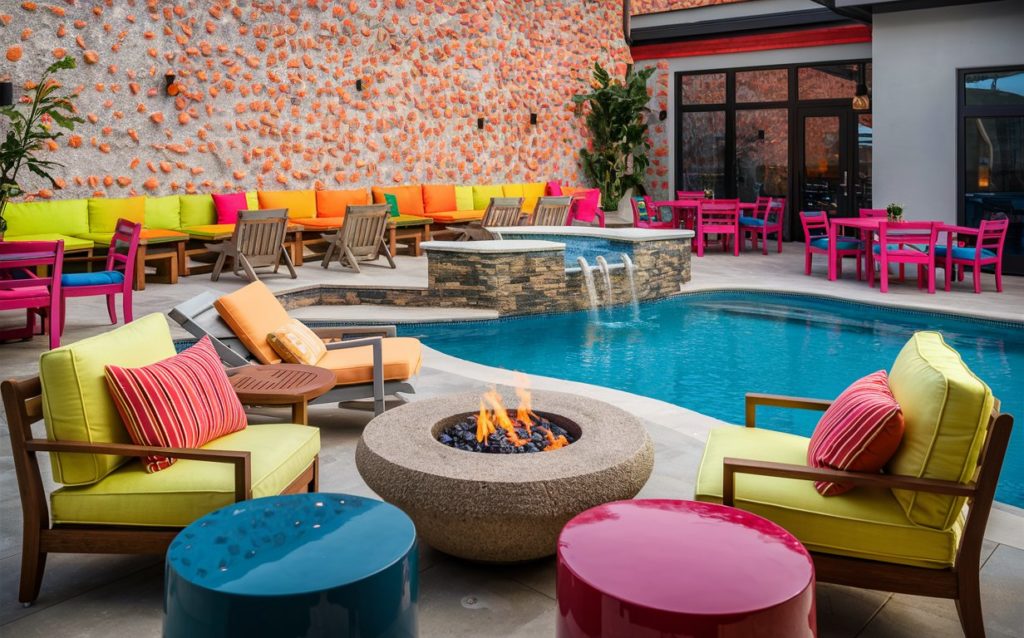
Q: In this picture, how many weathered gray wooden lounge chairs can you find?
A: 4